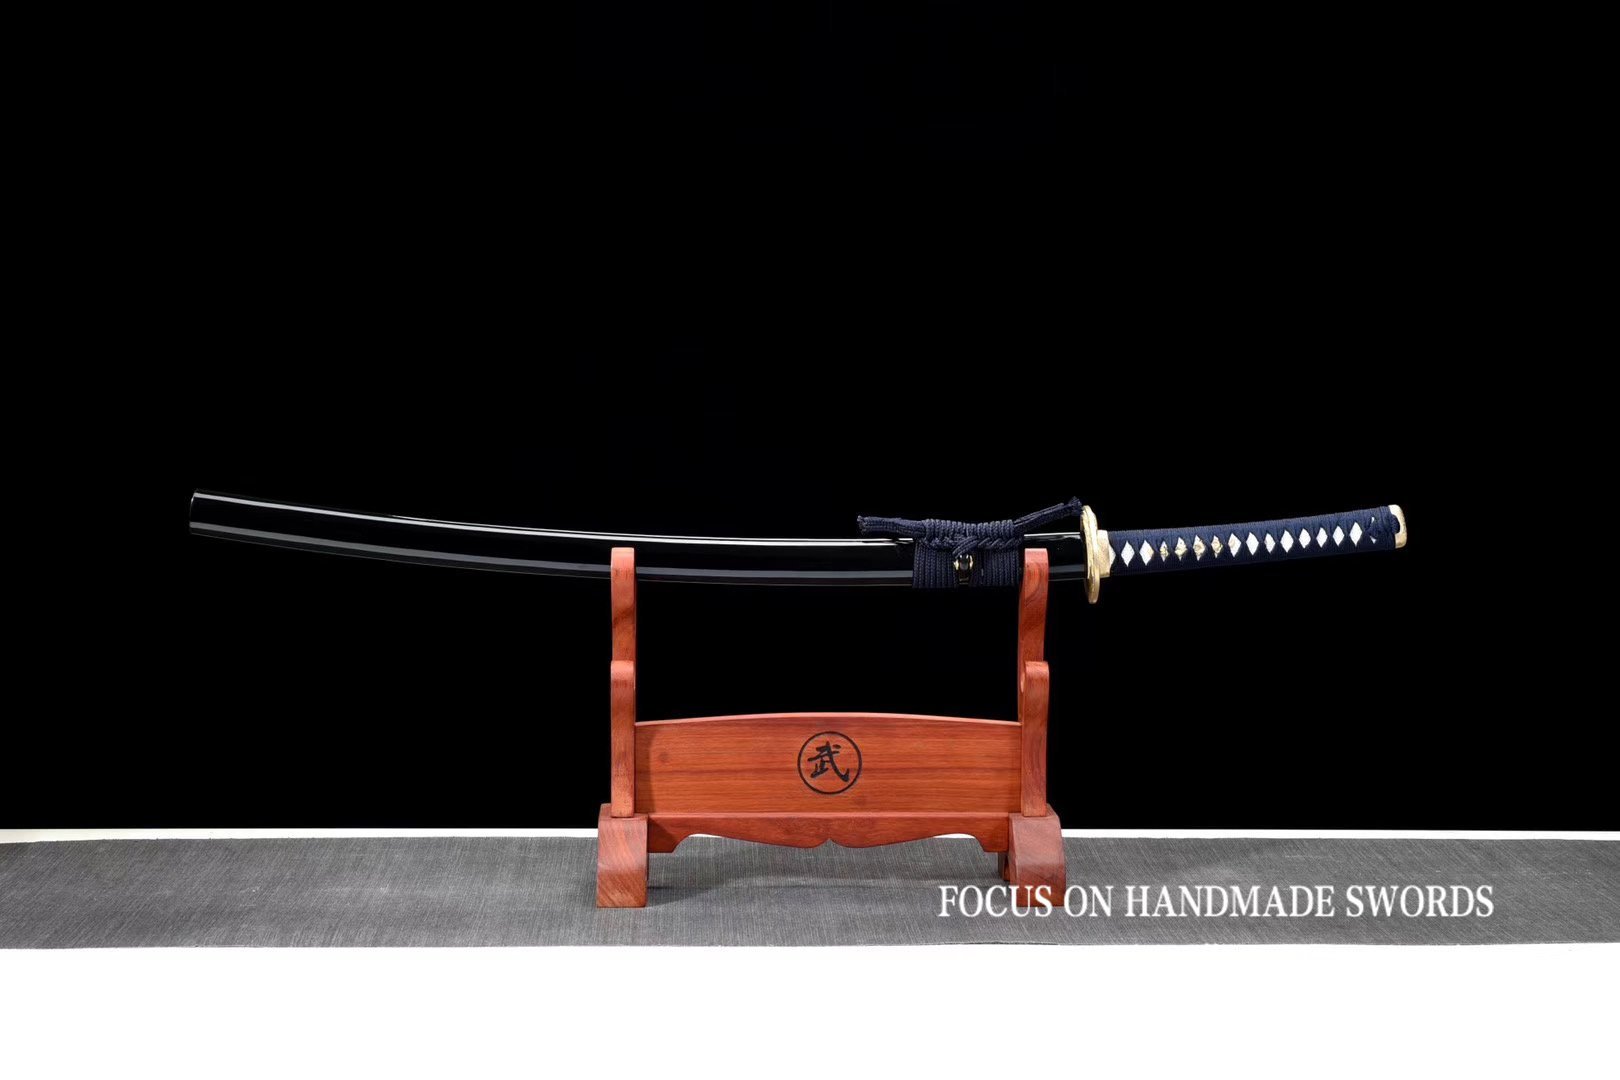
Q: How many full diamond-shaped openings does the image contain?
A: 14